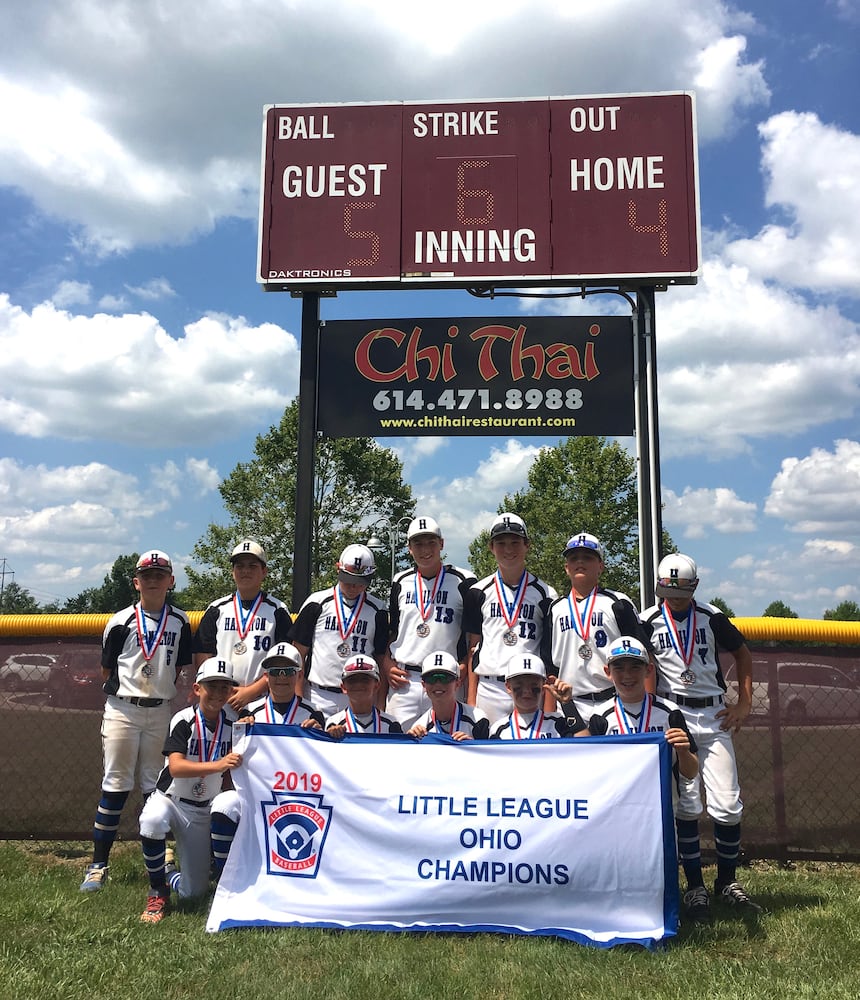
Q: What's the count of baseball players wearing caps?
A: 13